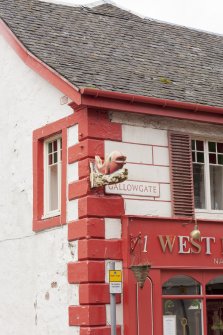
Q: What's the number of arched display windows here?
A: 2